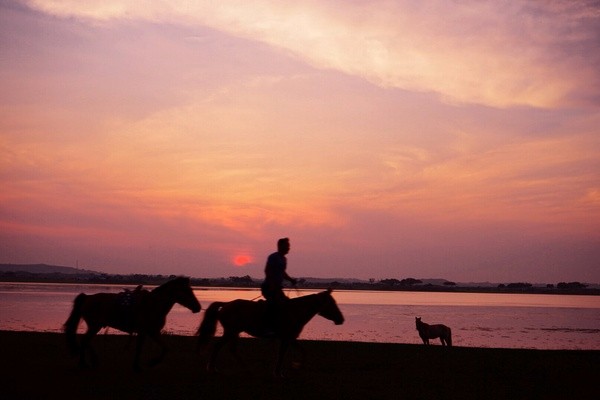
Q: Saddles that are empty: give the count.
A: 1